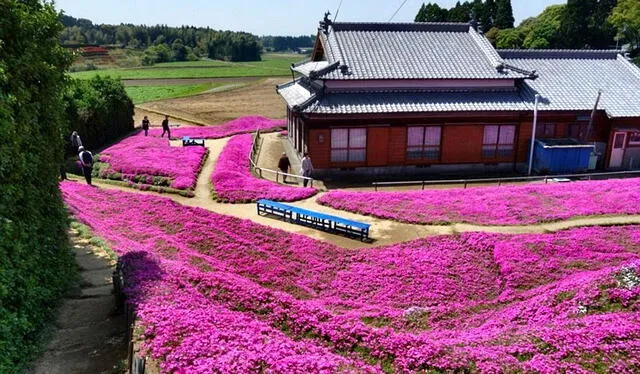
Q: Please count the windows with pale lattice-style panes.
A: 3